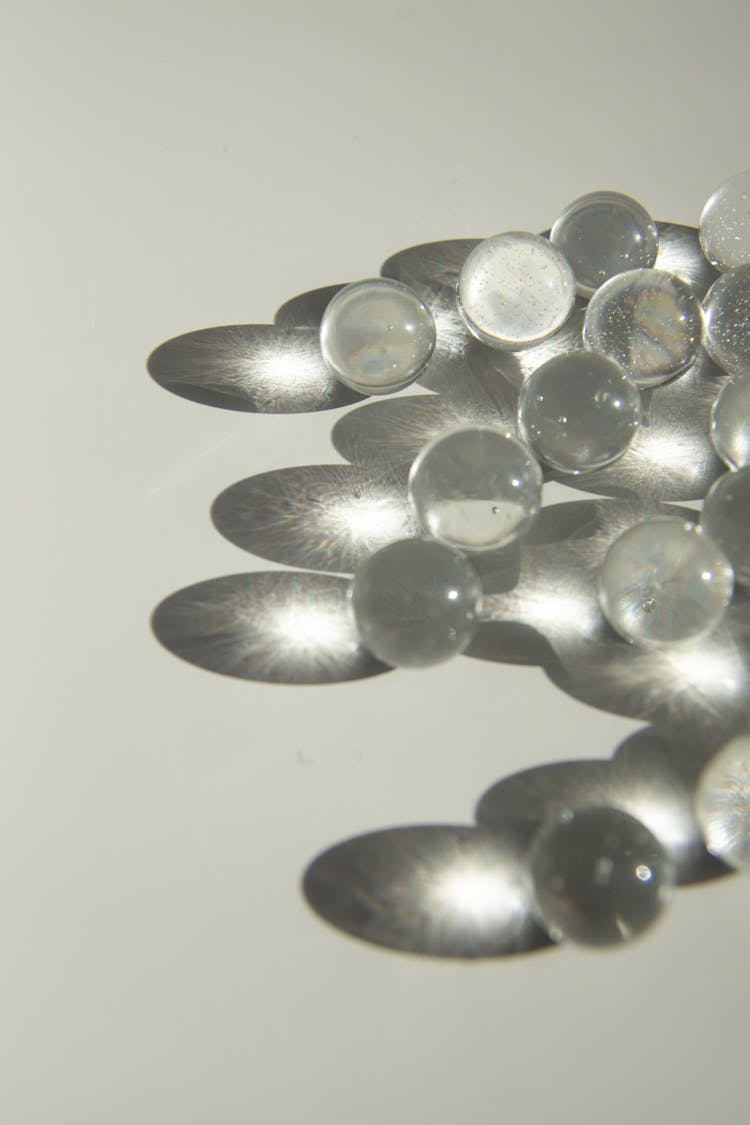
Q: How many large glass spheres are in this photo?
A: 14